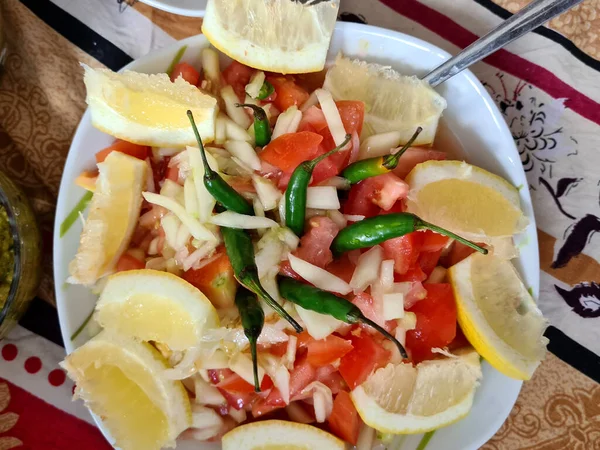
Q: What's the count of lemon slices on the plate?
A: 10